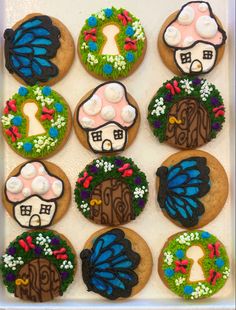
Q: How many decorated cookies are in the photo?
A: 12